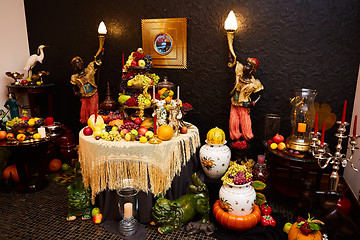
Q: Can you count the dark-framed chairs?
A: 0